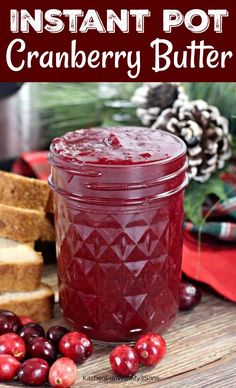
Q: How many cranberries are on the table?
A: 13